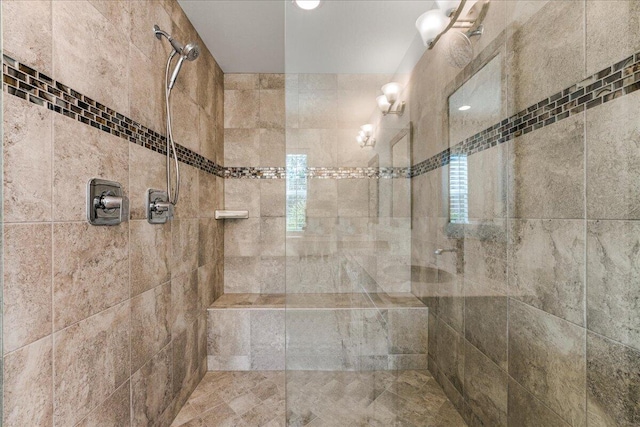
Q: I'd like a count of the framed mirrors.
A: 3